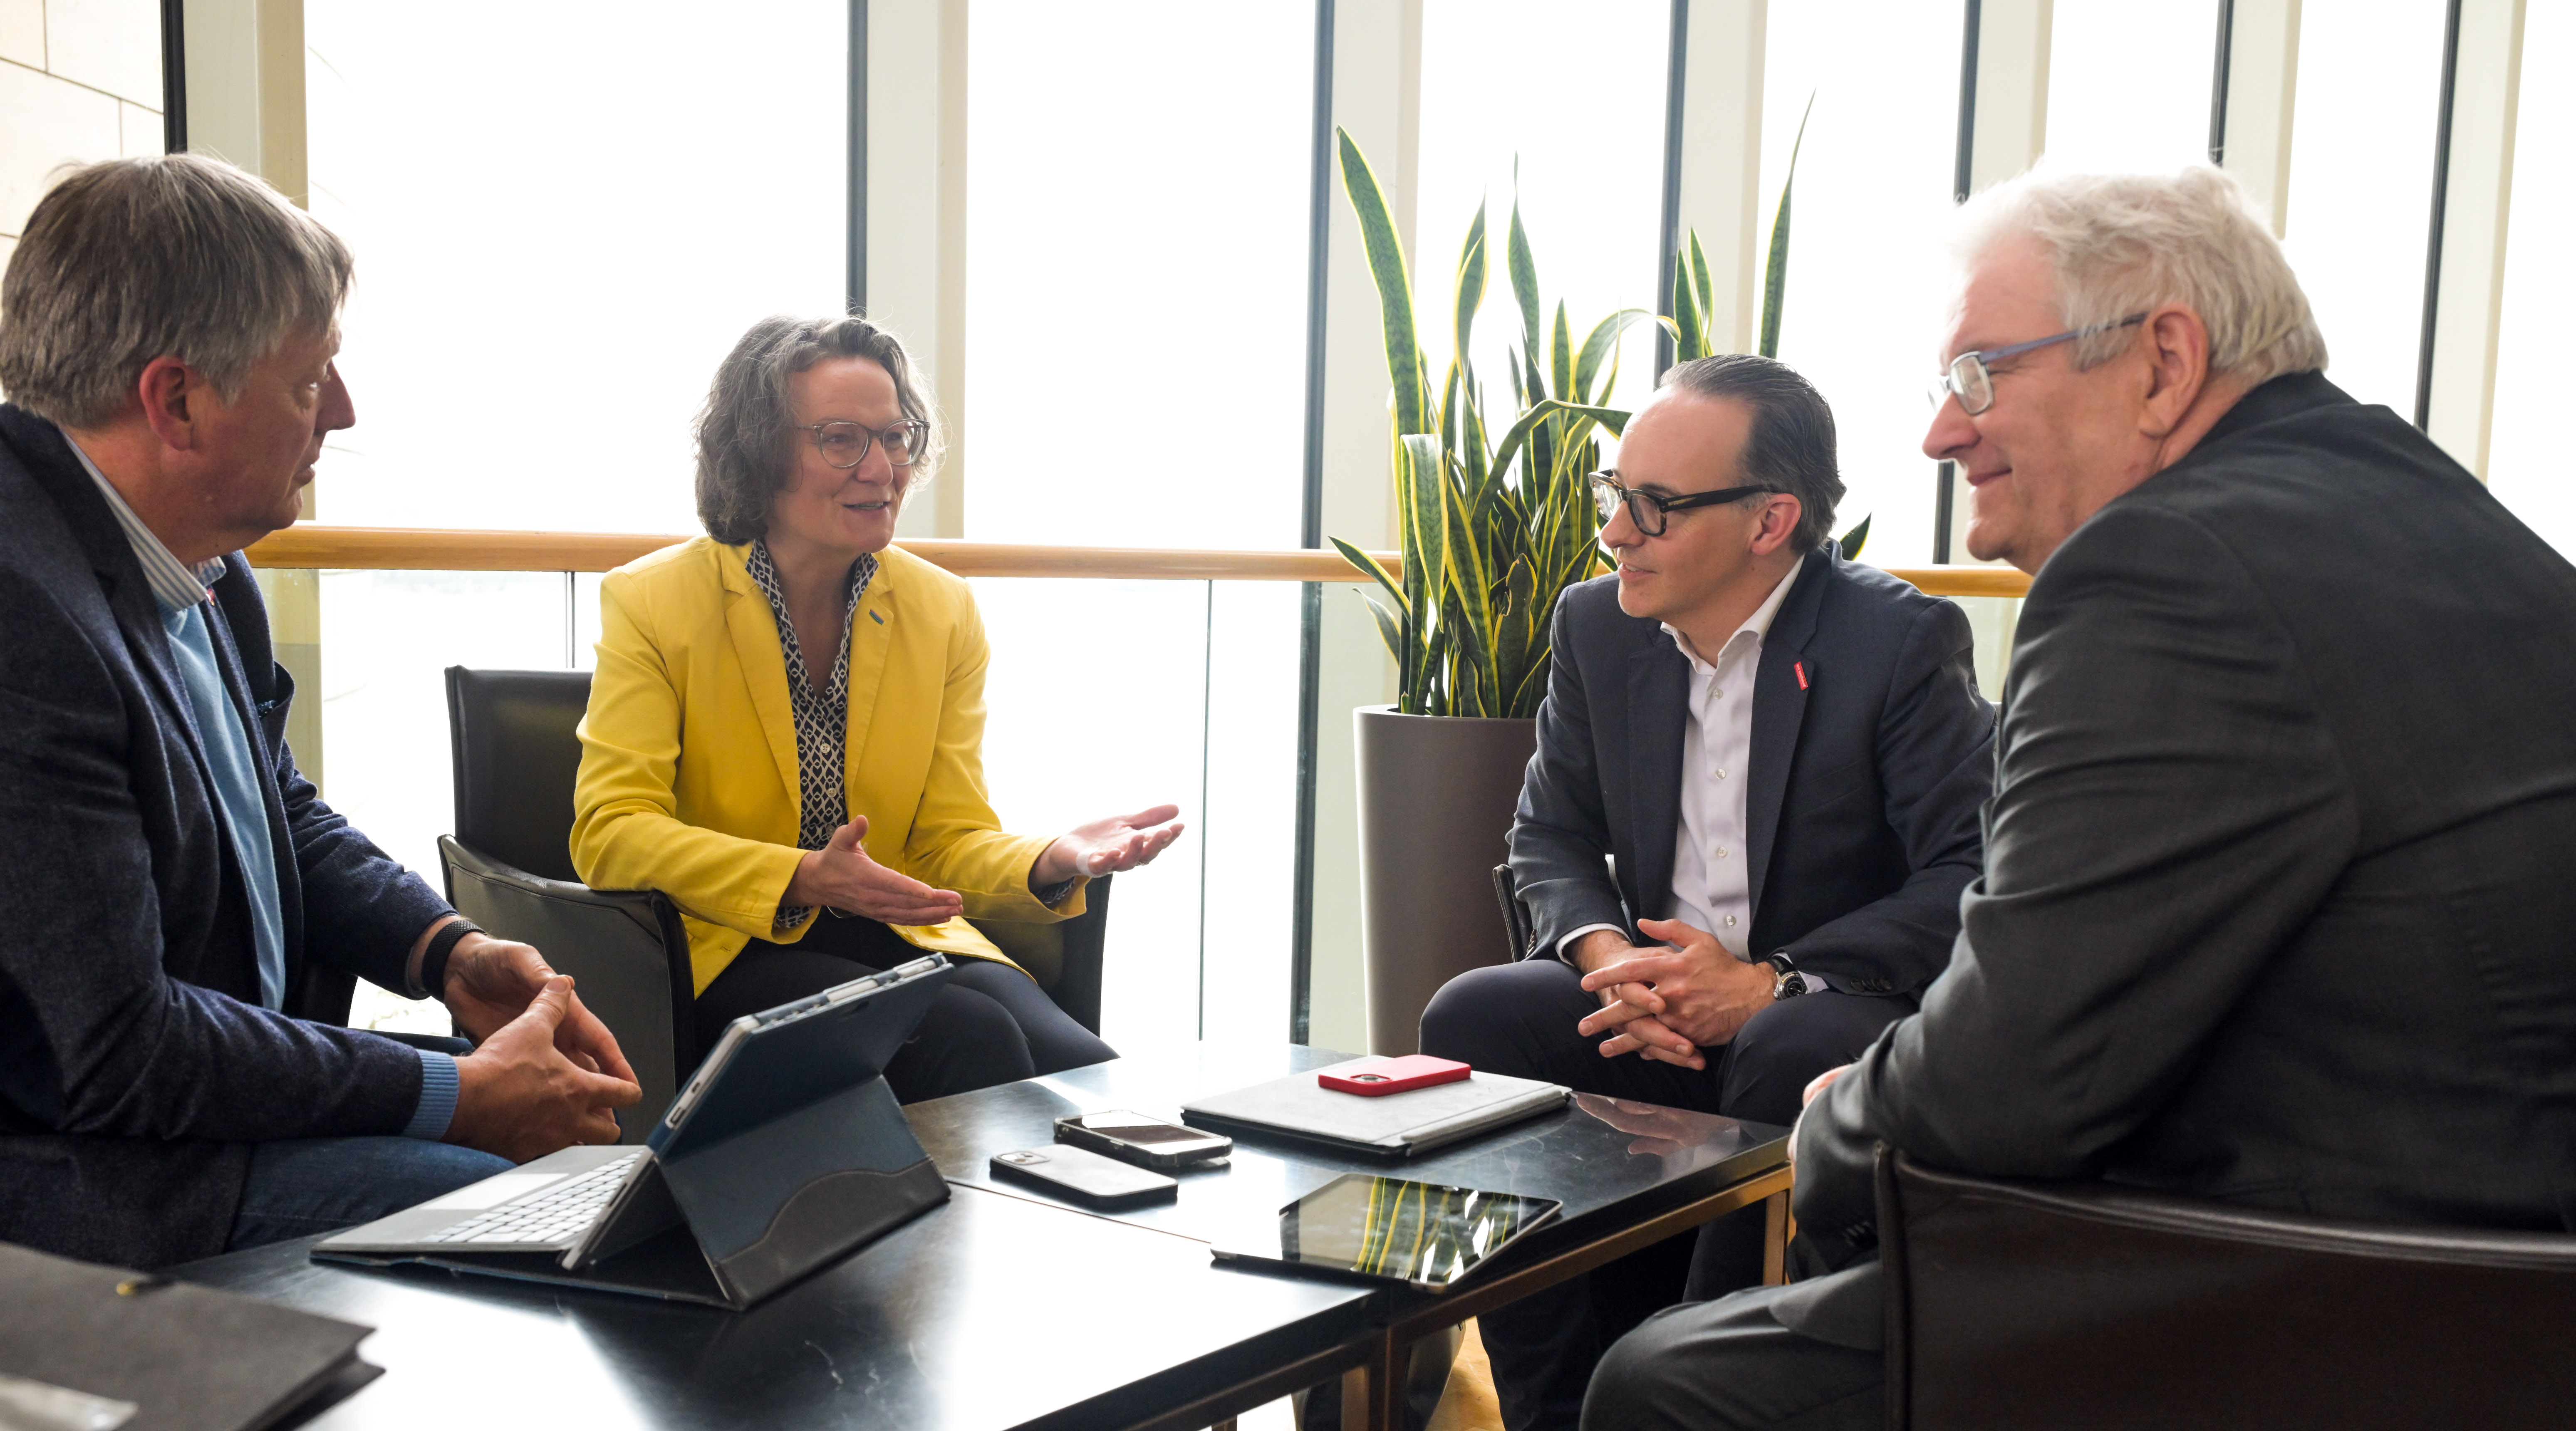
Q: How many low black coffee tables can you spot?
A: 2